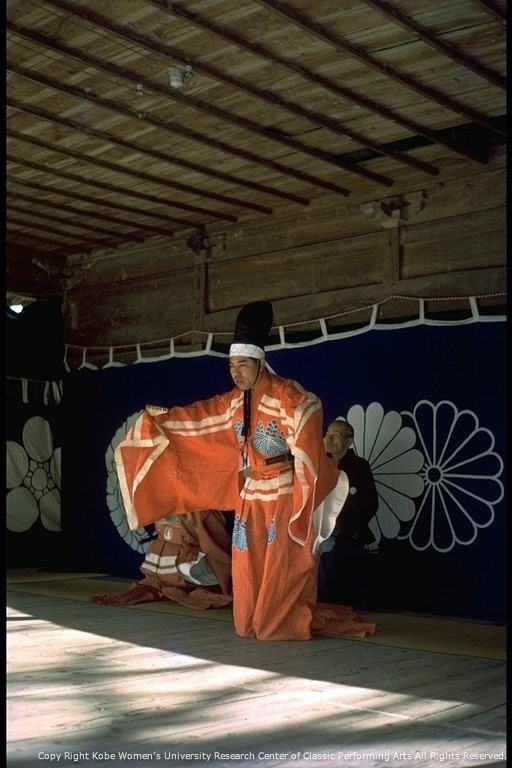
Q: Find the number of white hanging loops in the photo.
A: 11